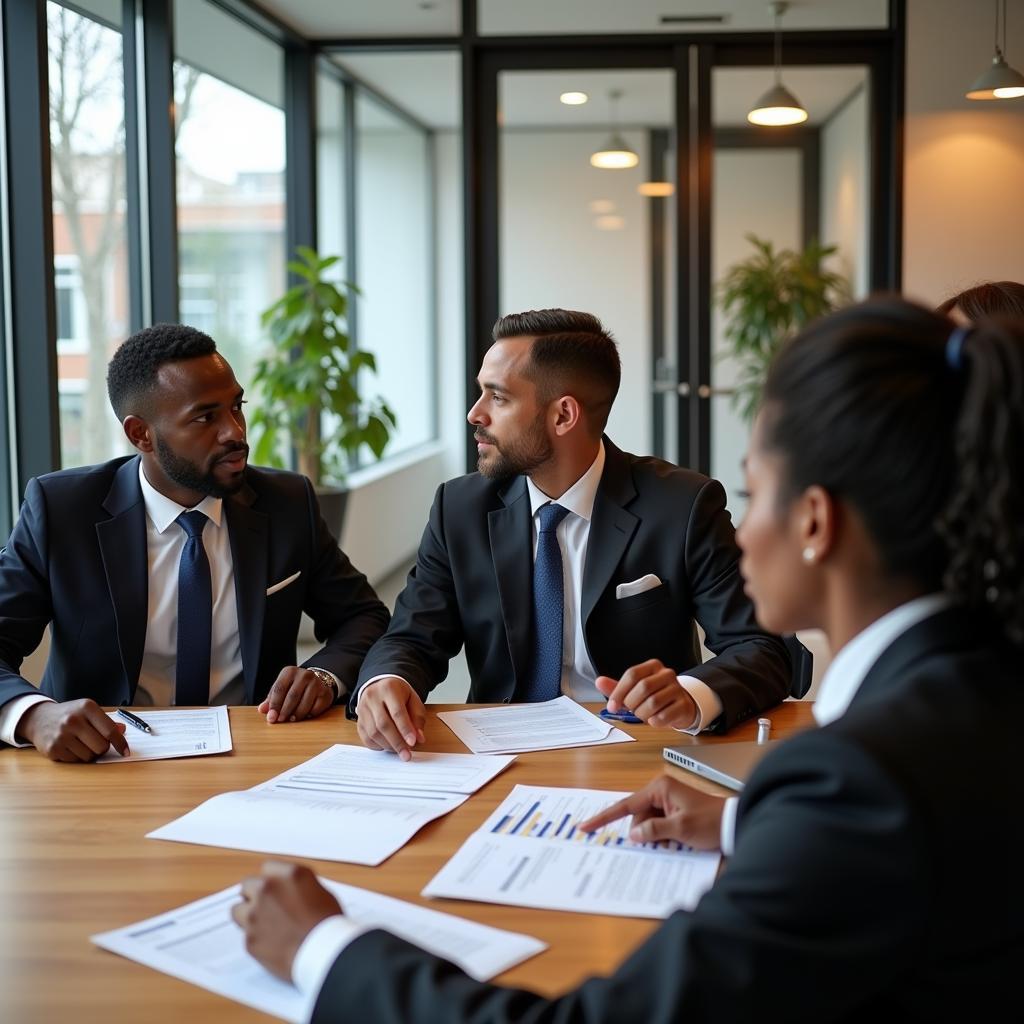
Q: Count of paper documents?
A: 5